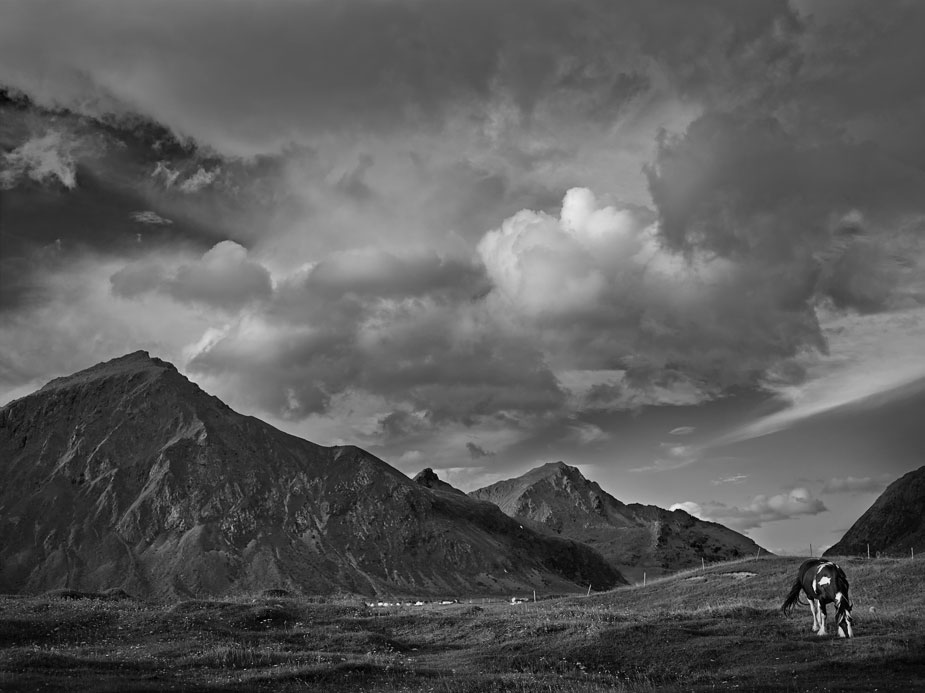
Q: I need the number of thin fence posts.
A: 8